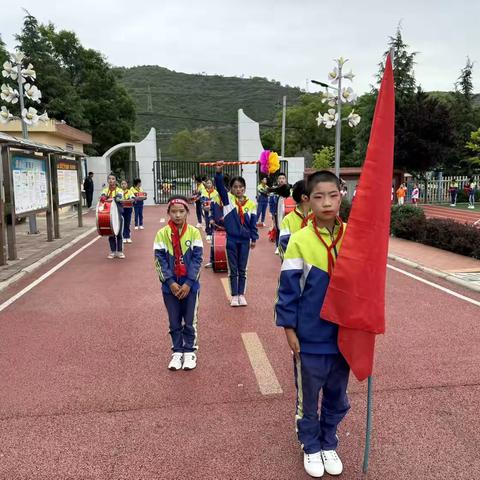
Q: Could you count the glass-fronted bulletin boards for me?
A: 2